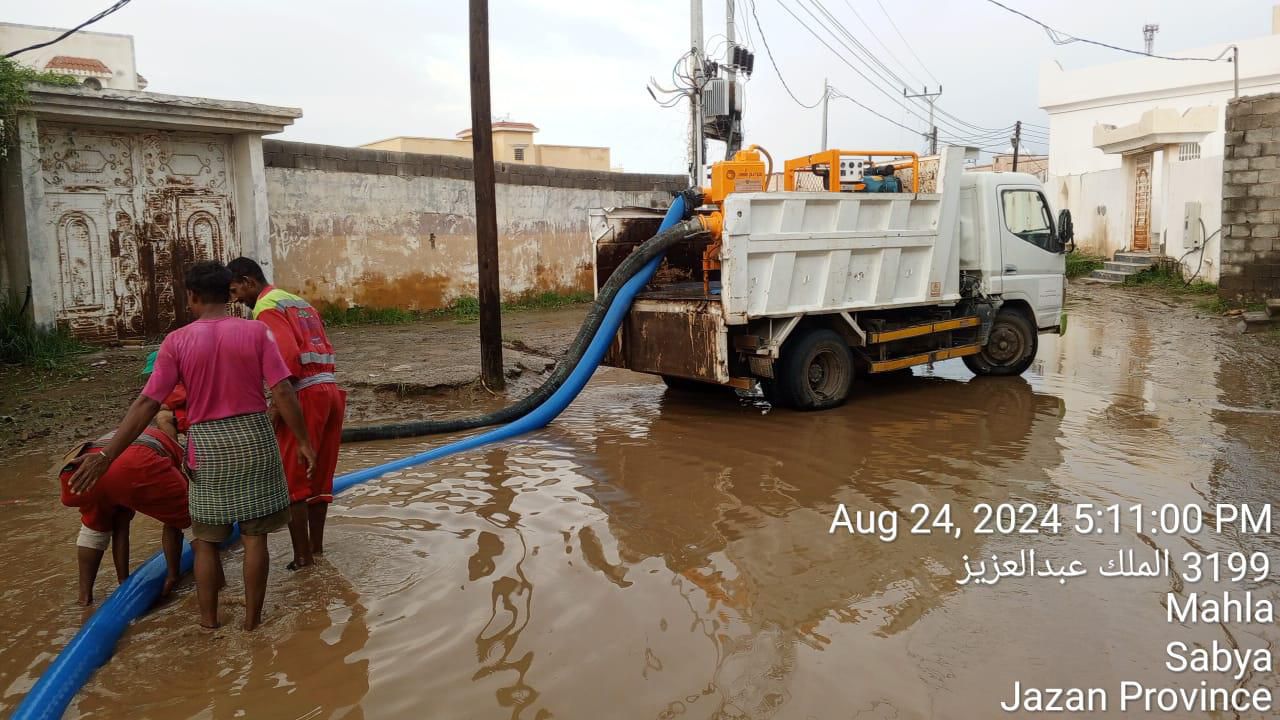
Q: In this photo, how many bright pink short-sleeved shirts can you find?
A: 1